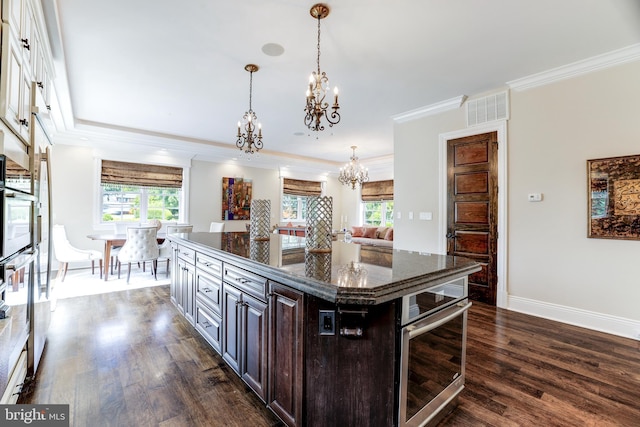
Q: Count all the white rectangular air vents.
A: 1